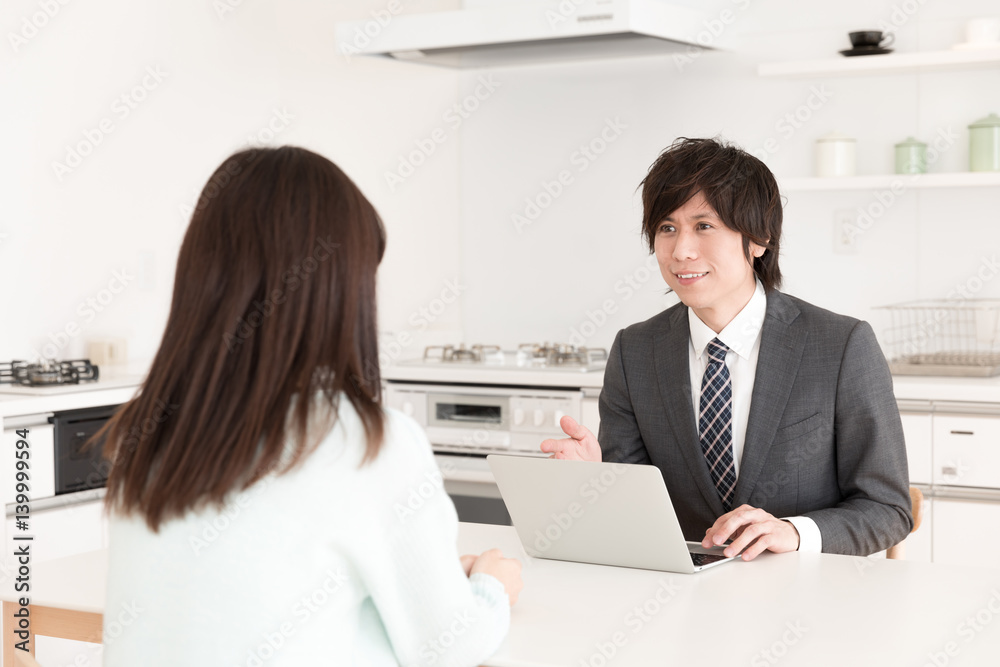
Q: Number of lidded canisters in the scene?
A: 3